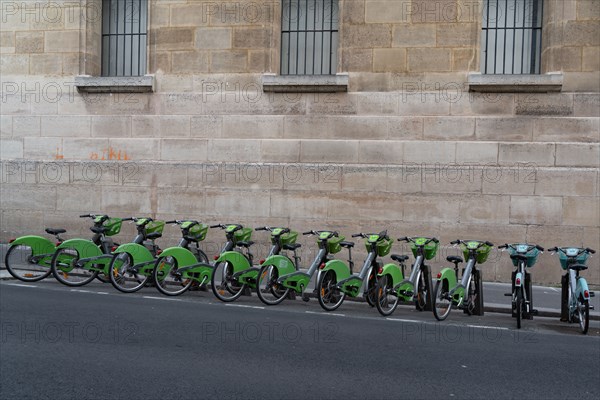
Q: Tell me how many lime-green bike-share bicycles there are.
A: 9